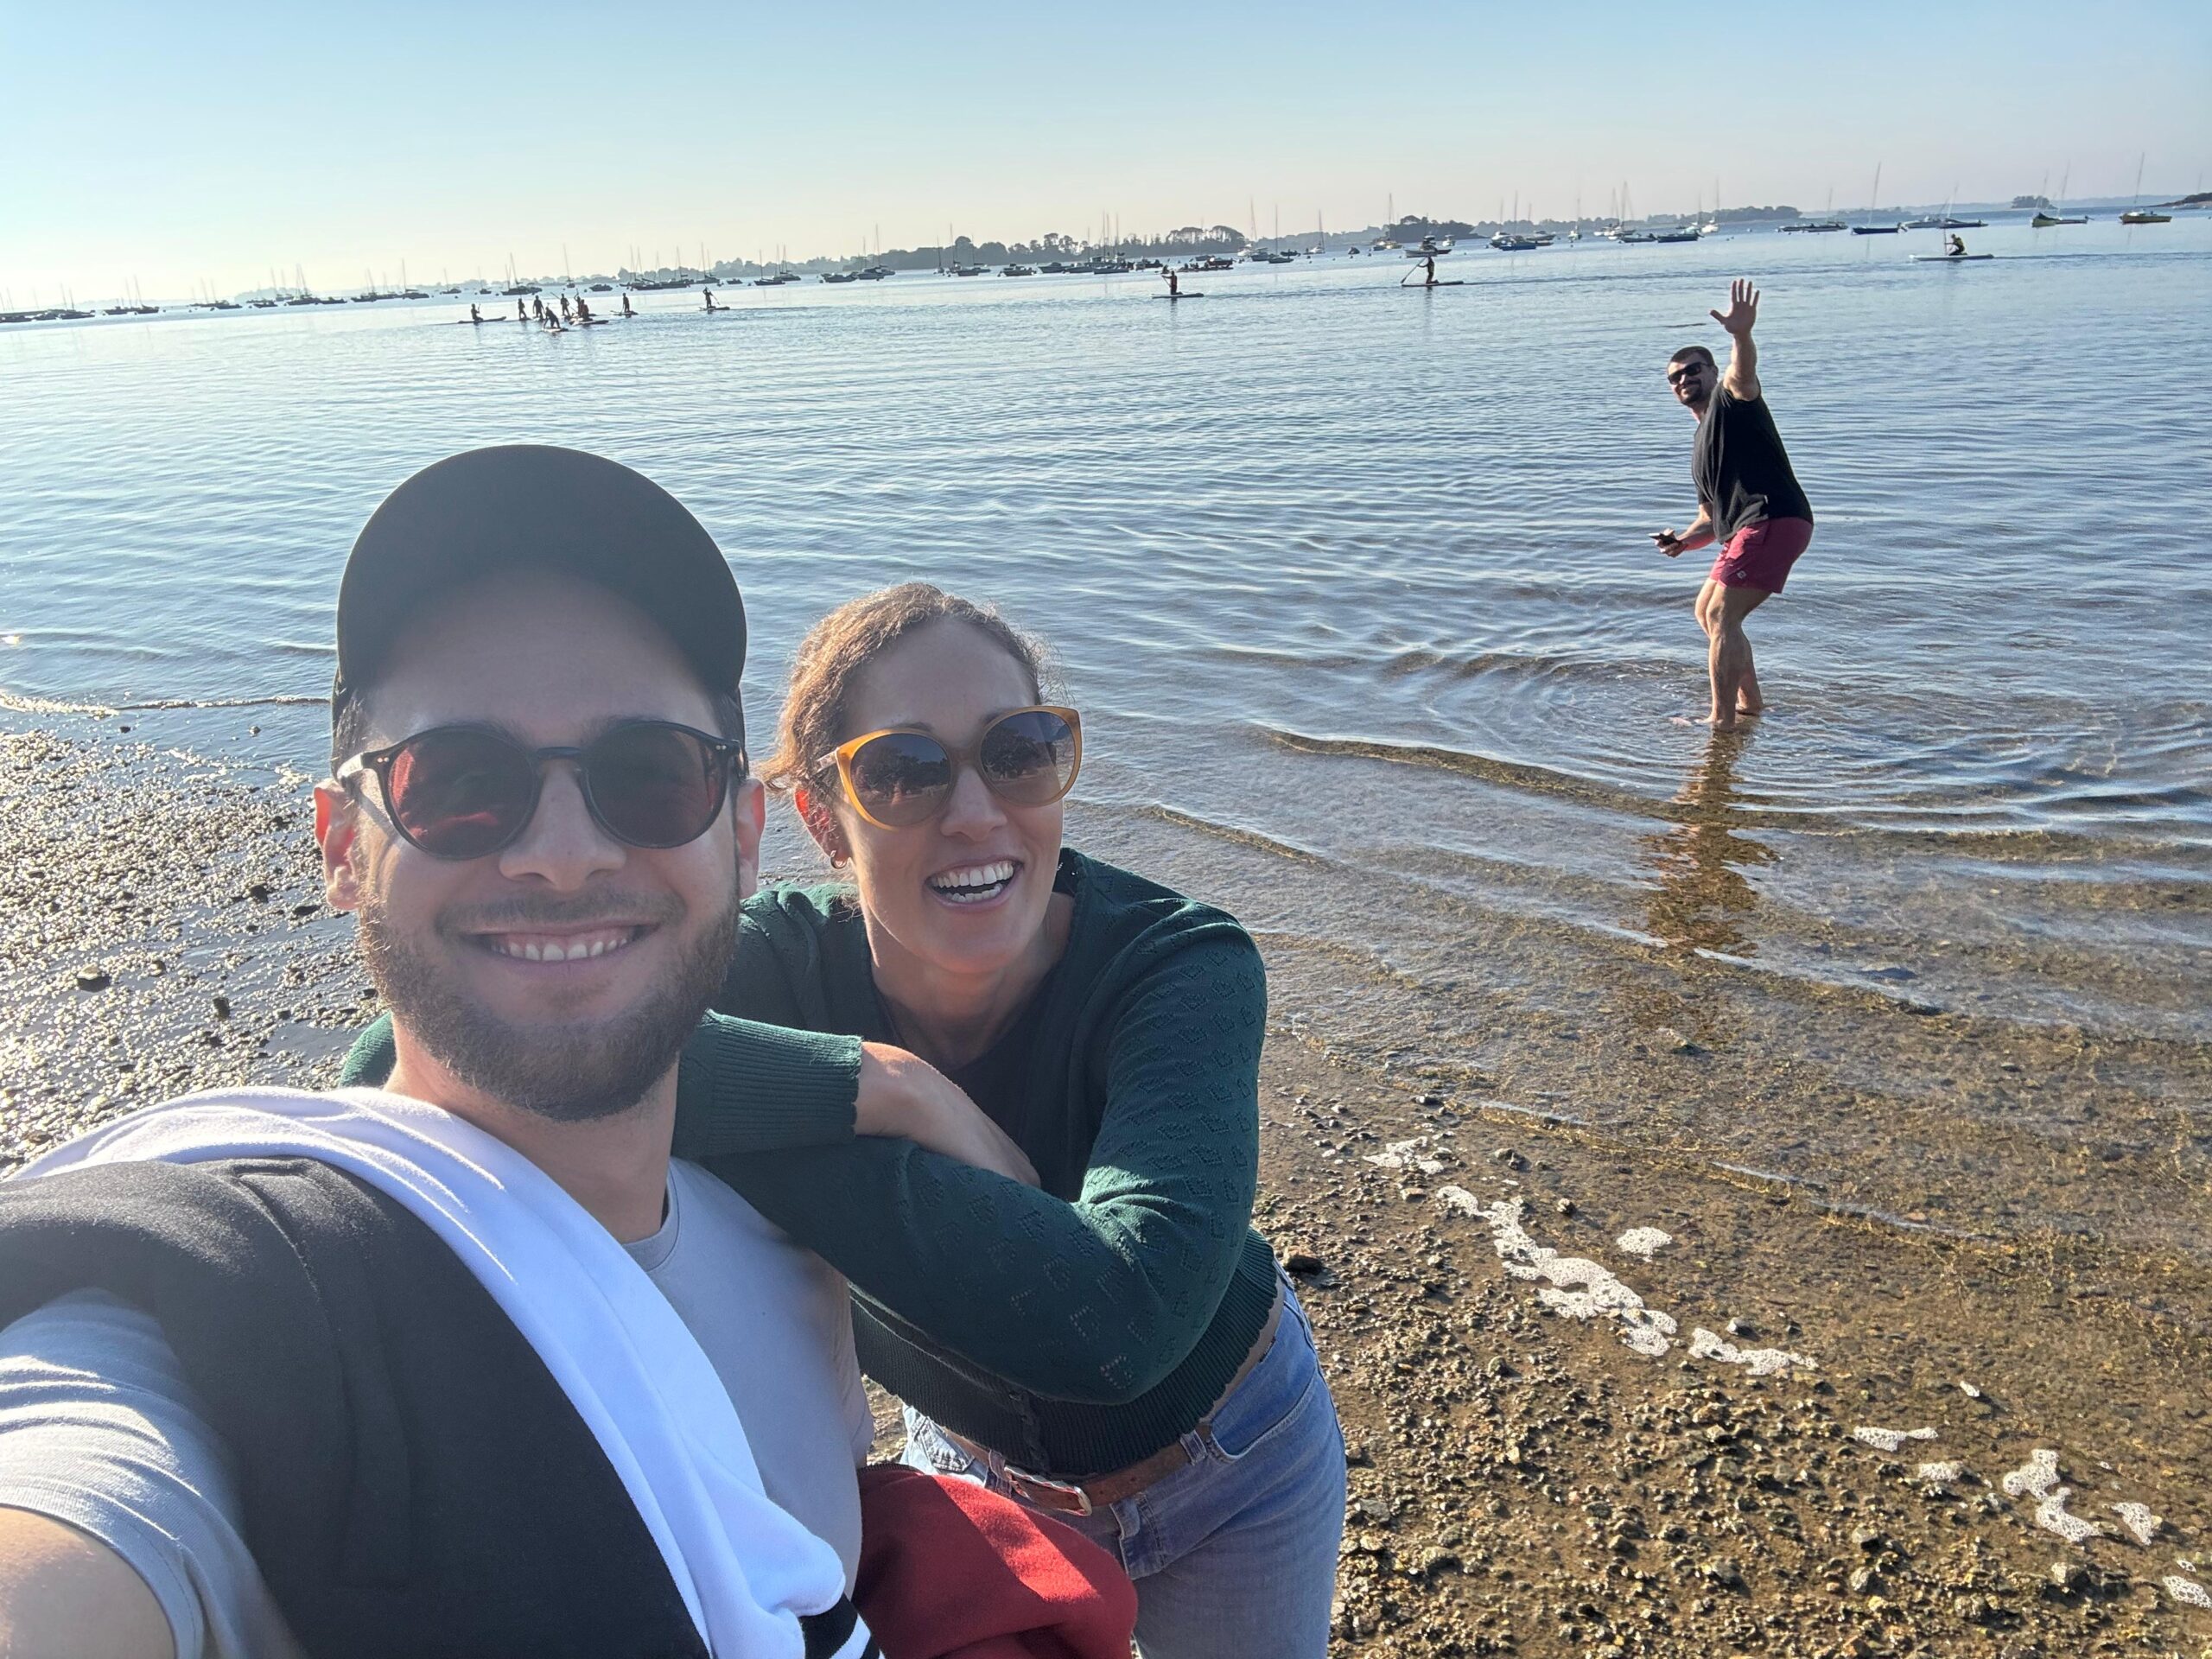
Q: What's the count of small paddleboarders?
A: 12